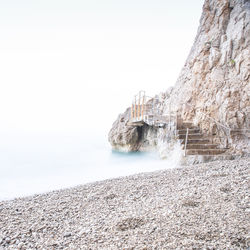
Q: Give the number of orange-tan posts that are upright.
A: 4